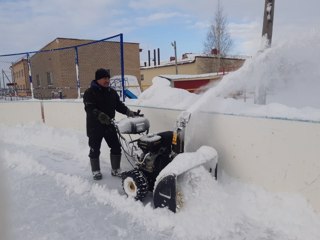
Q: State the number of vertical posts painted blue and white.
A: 2